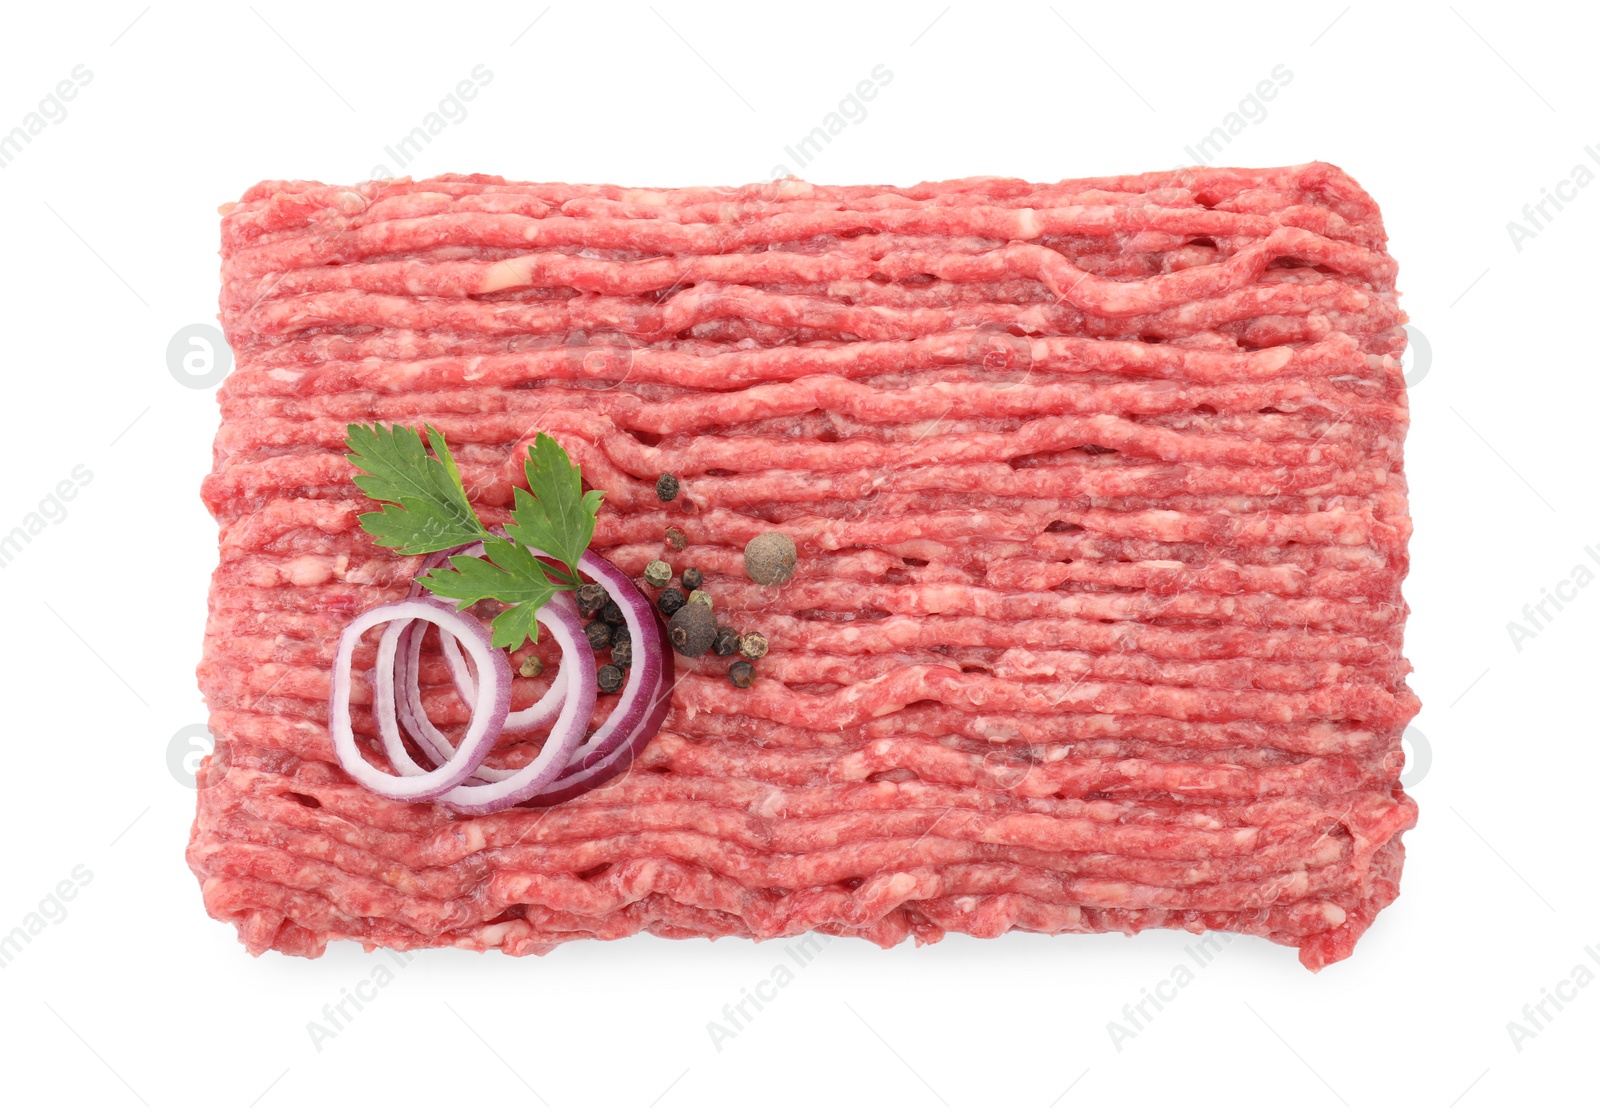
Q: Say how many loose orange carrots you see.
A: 0